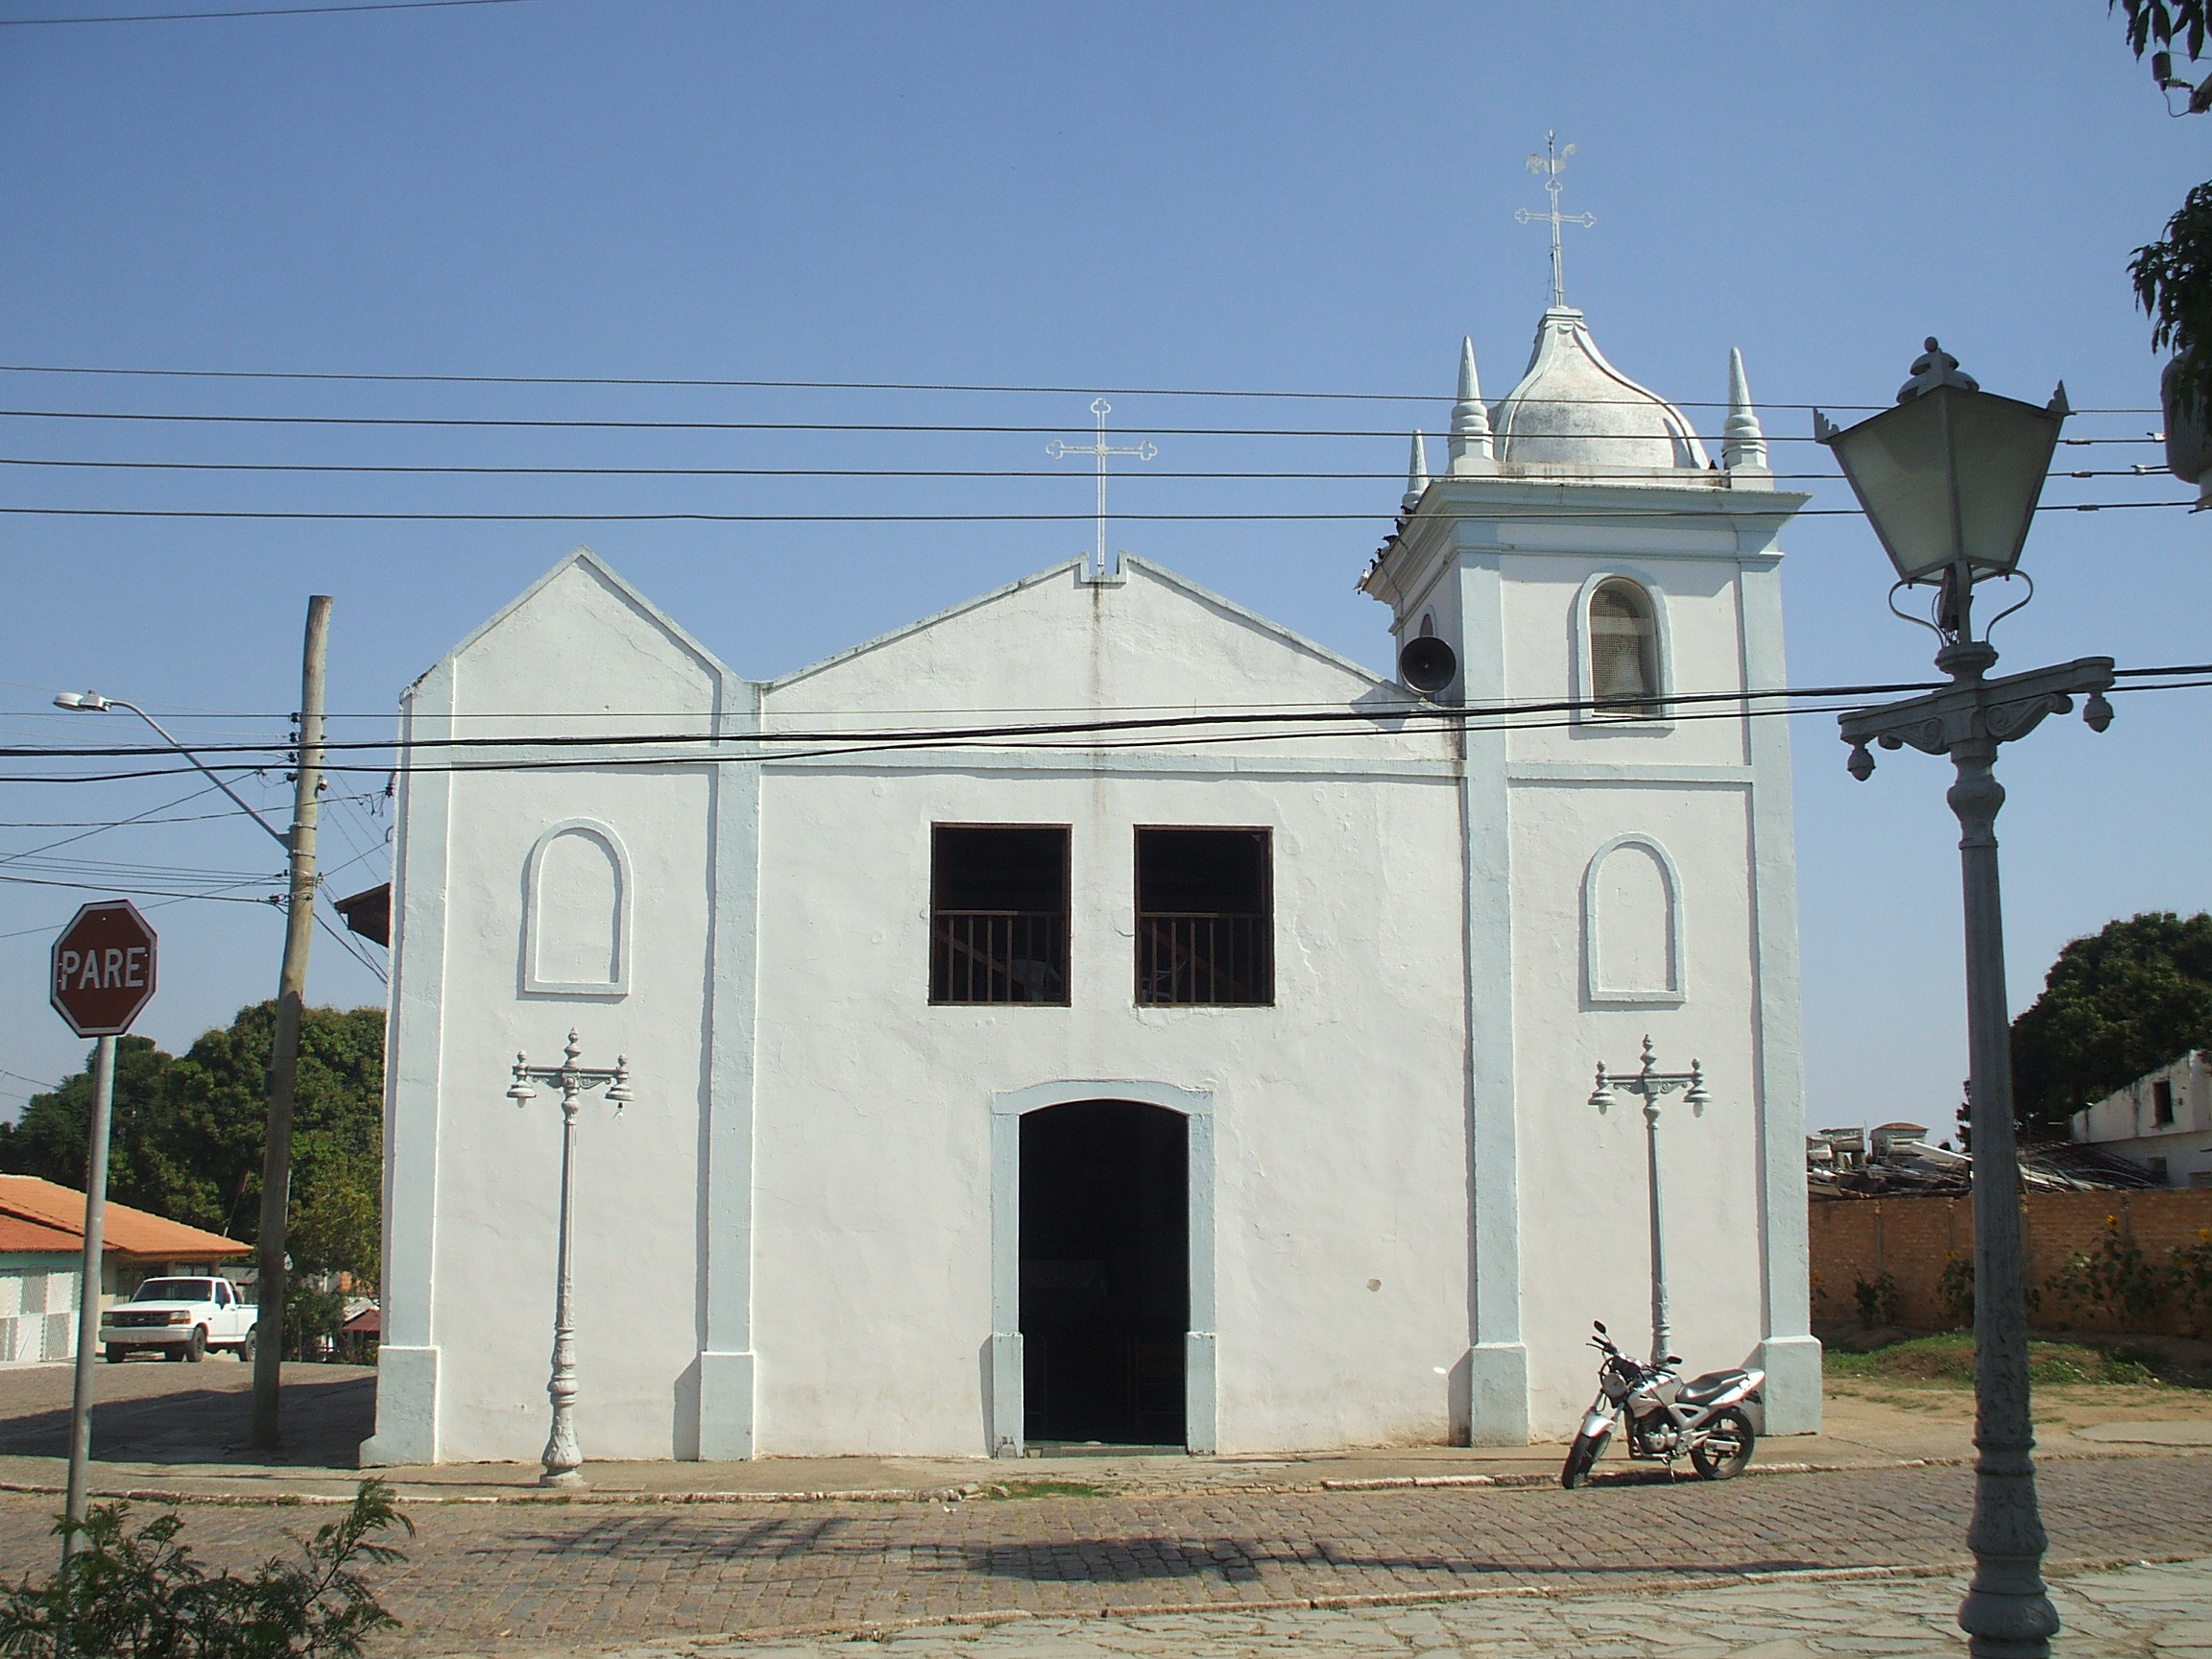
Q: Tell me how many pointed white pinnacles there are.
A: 3